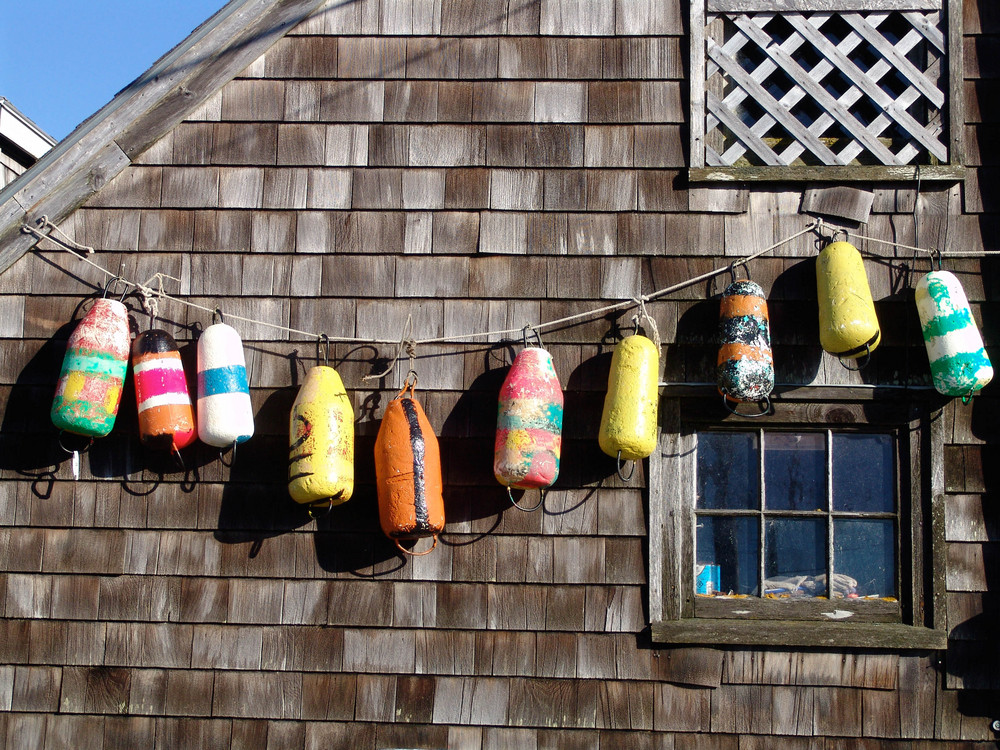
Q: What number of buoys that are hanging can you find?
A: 10